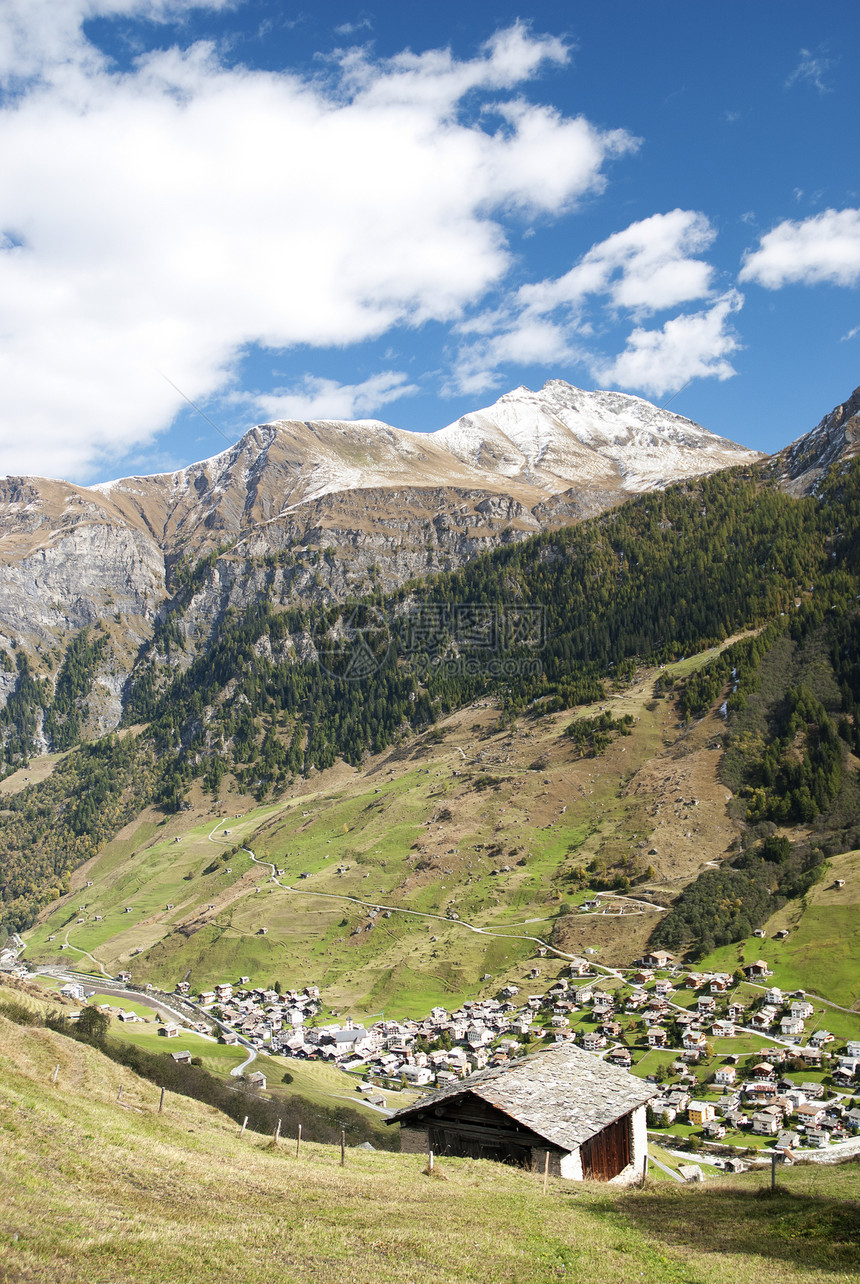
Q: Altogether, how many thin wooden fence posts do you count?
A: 11